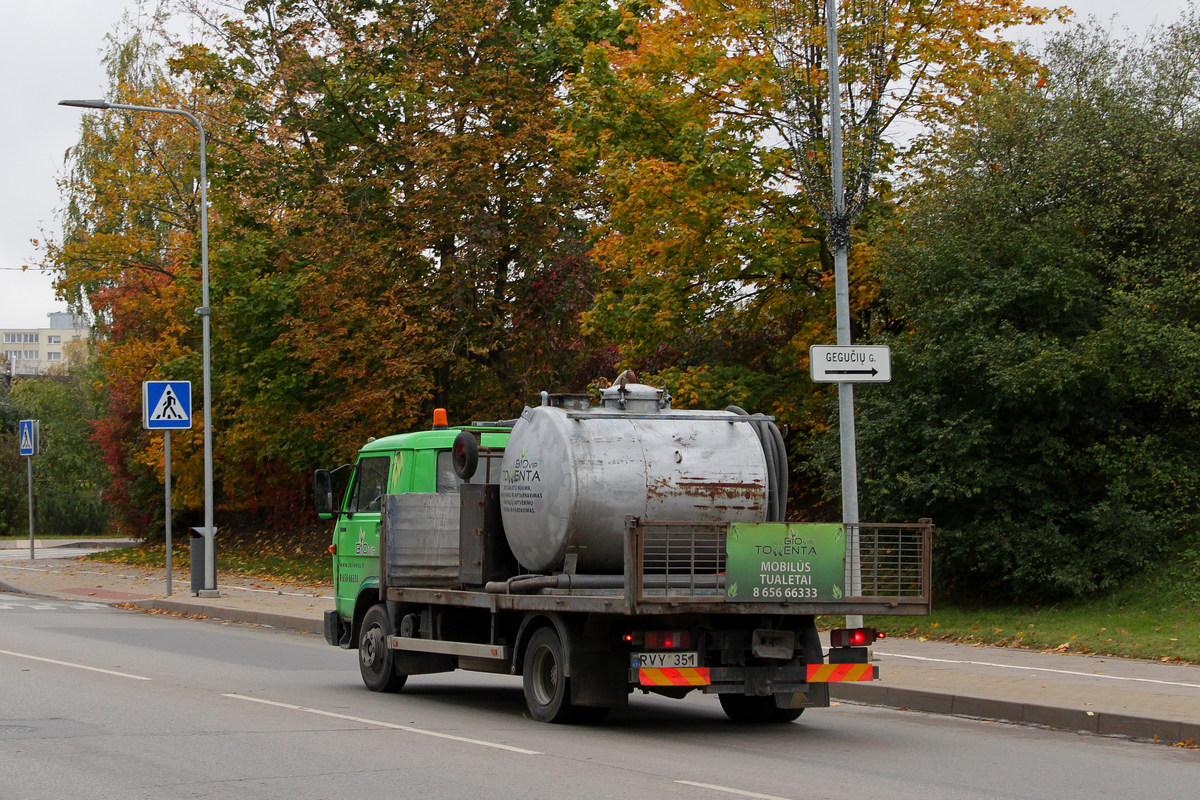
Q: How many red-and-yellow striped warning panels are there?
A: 2